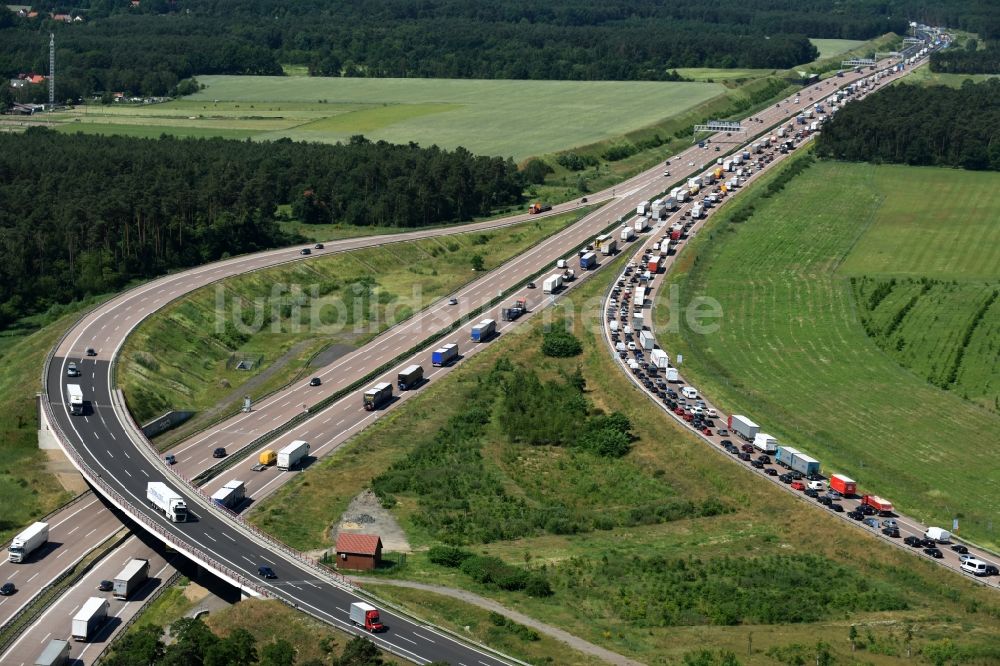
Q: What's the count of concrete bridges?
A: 1